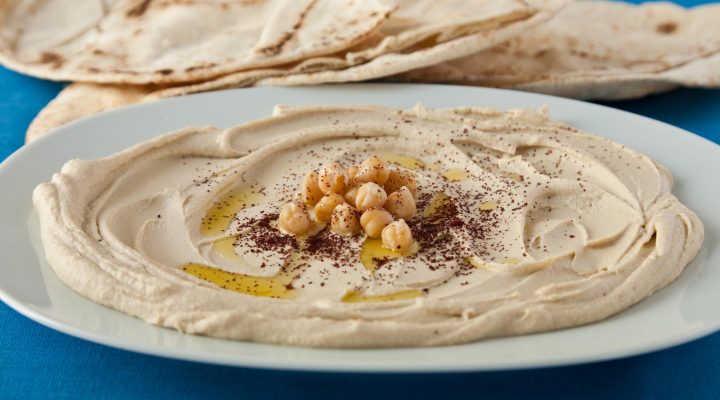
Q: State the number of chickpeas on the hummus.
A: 13